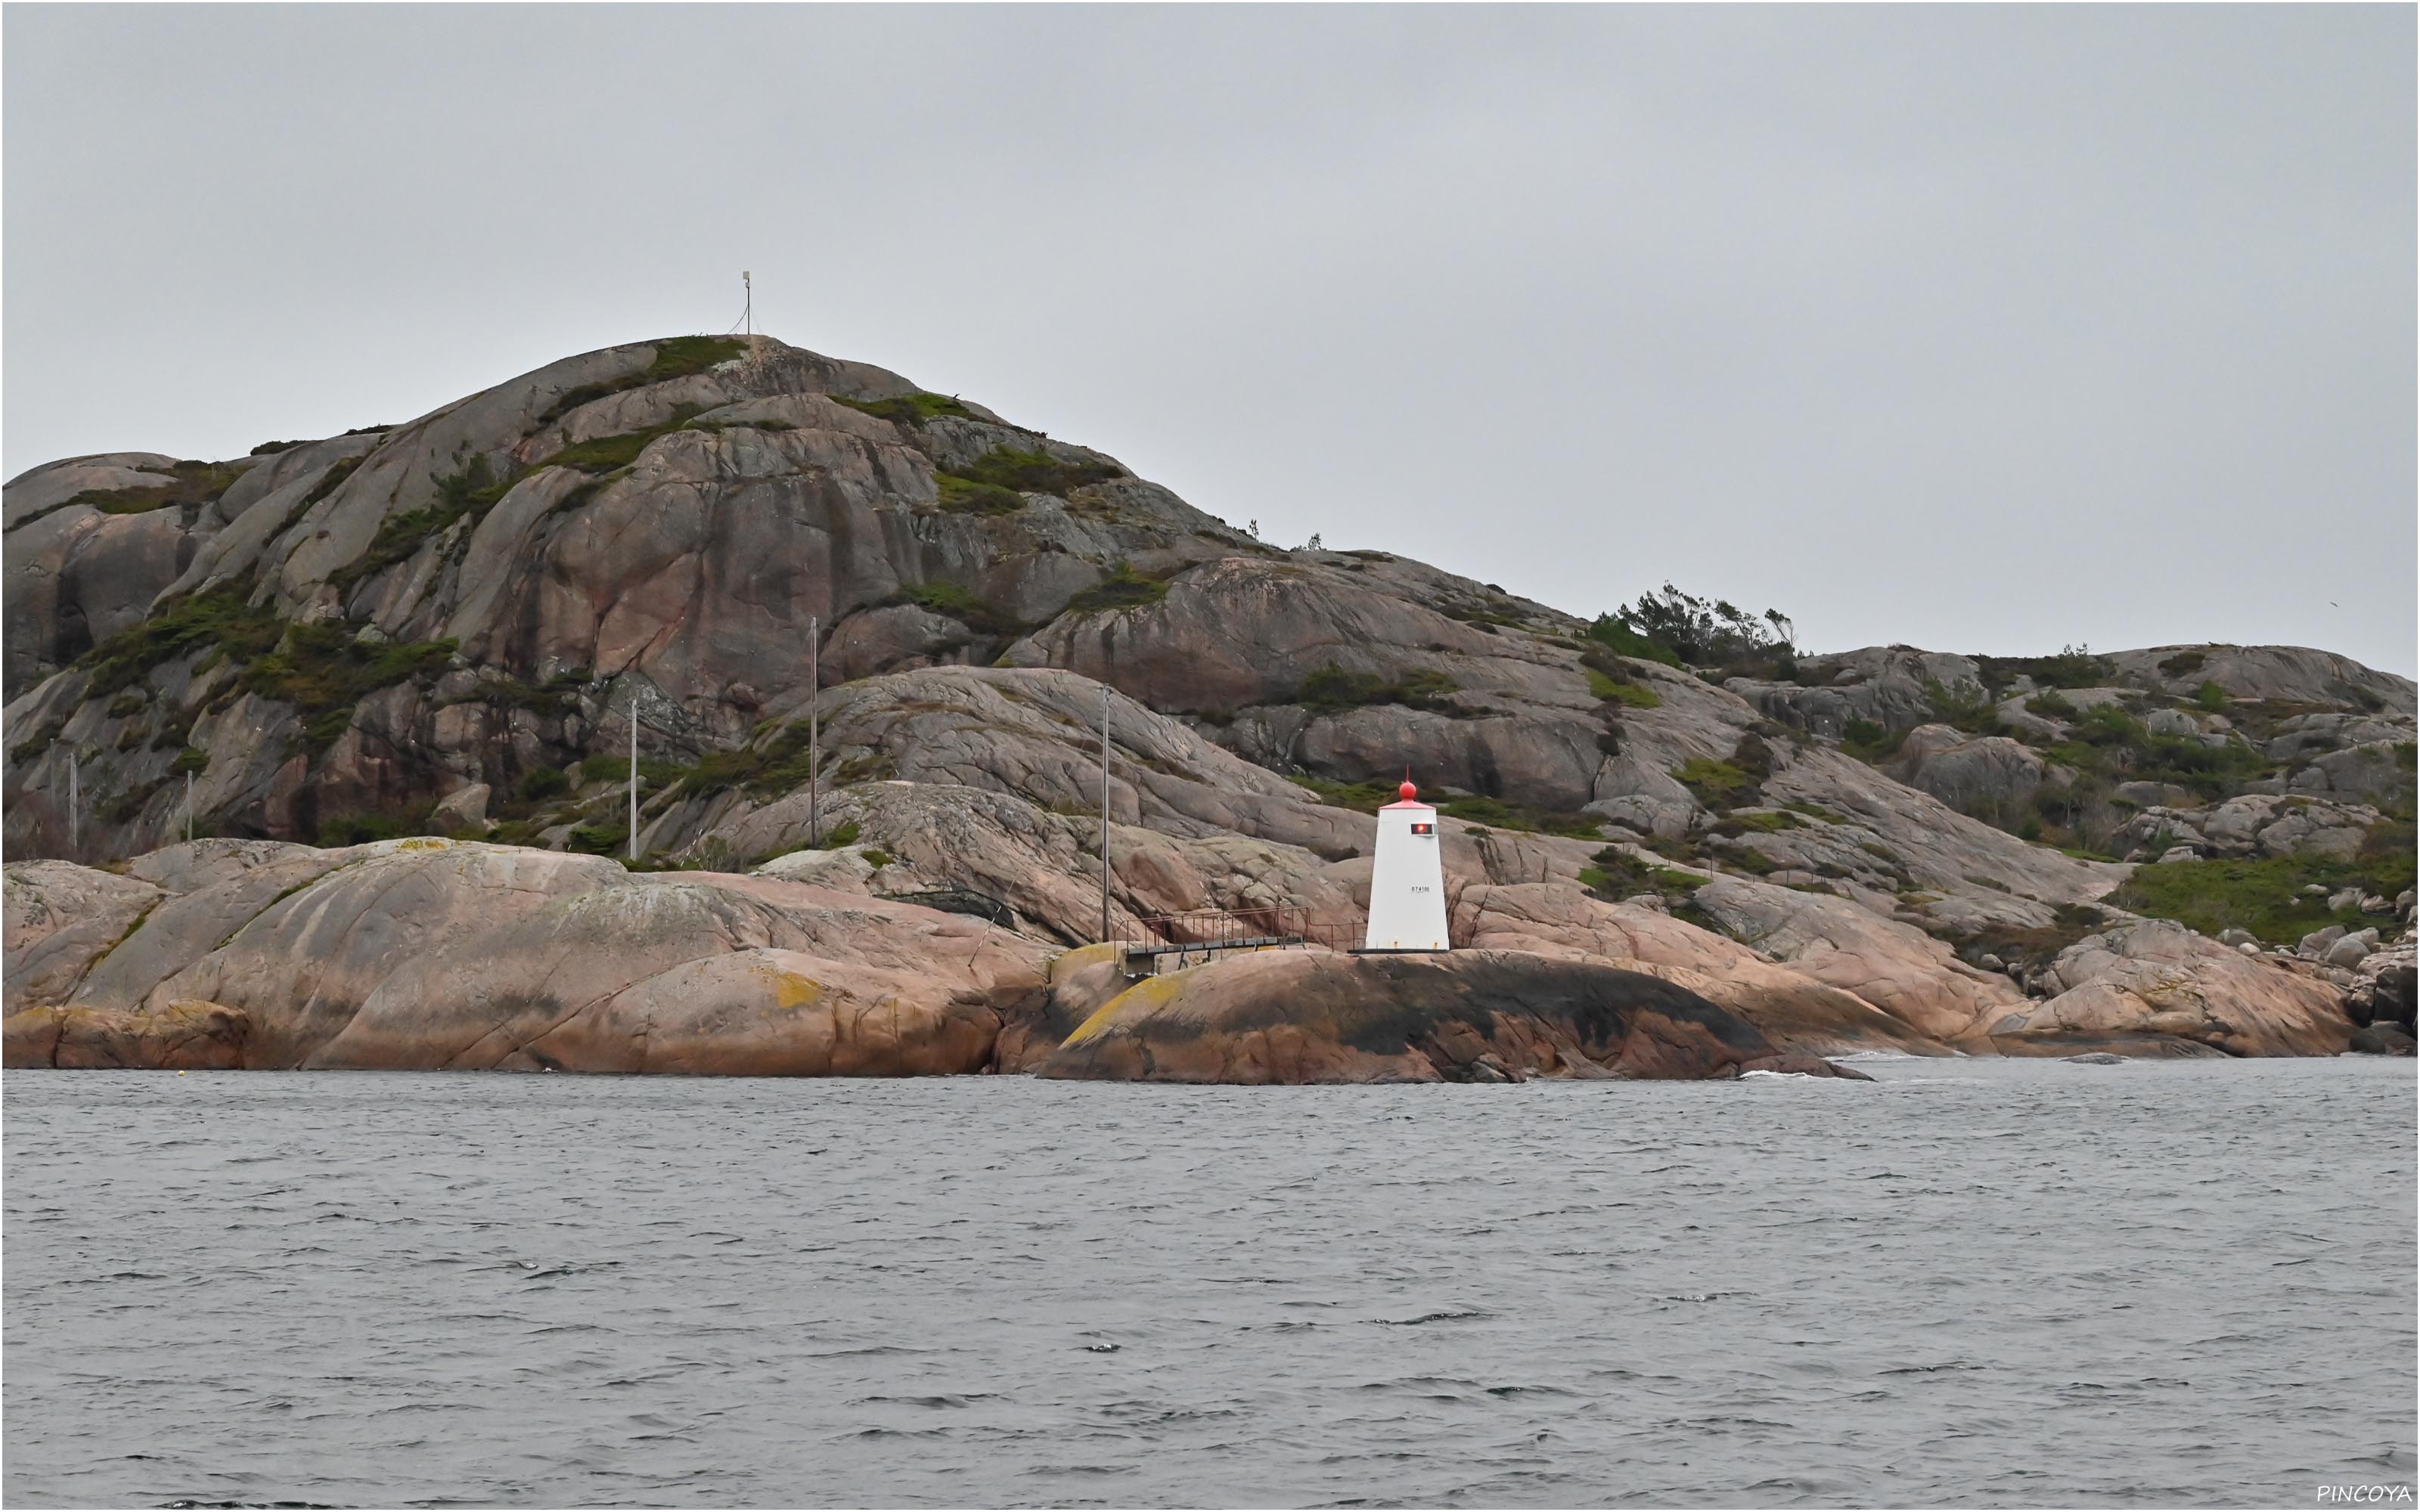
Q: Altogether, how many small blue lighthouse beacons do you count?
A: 0